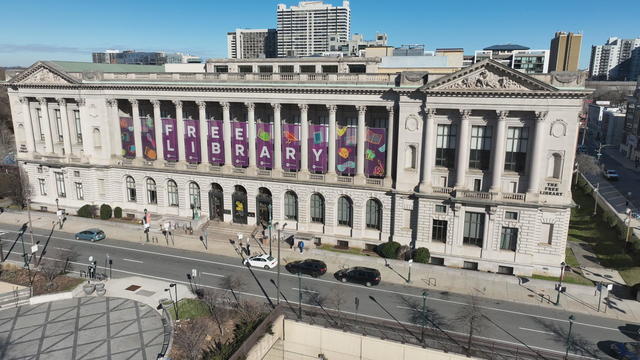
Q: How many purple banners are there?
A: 11